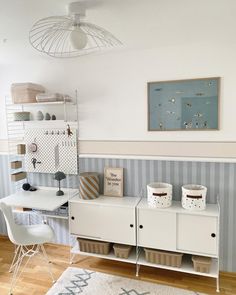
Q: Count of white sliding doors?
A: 4